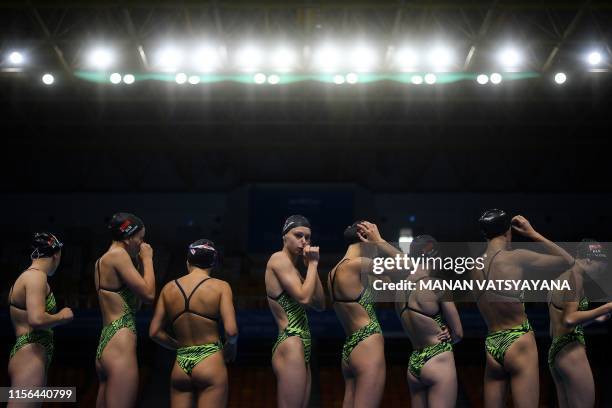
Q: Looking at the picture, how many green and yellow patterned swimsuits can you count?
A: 8